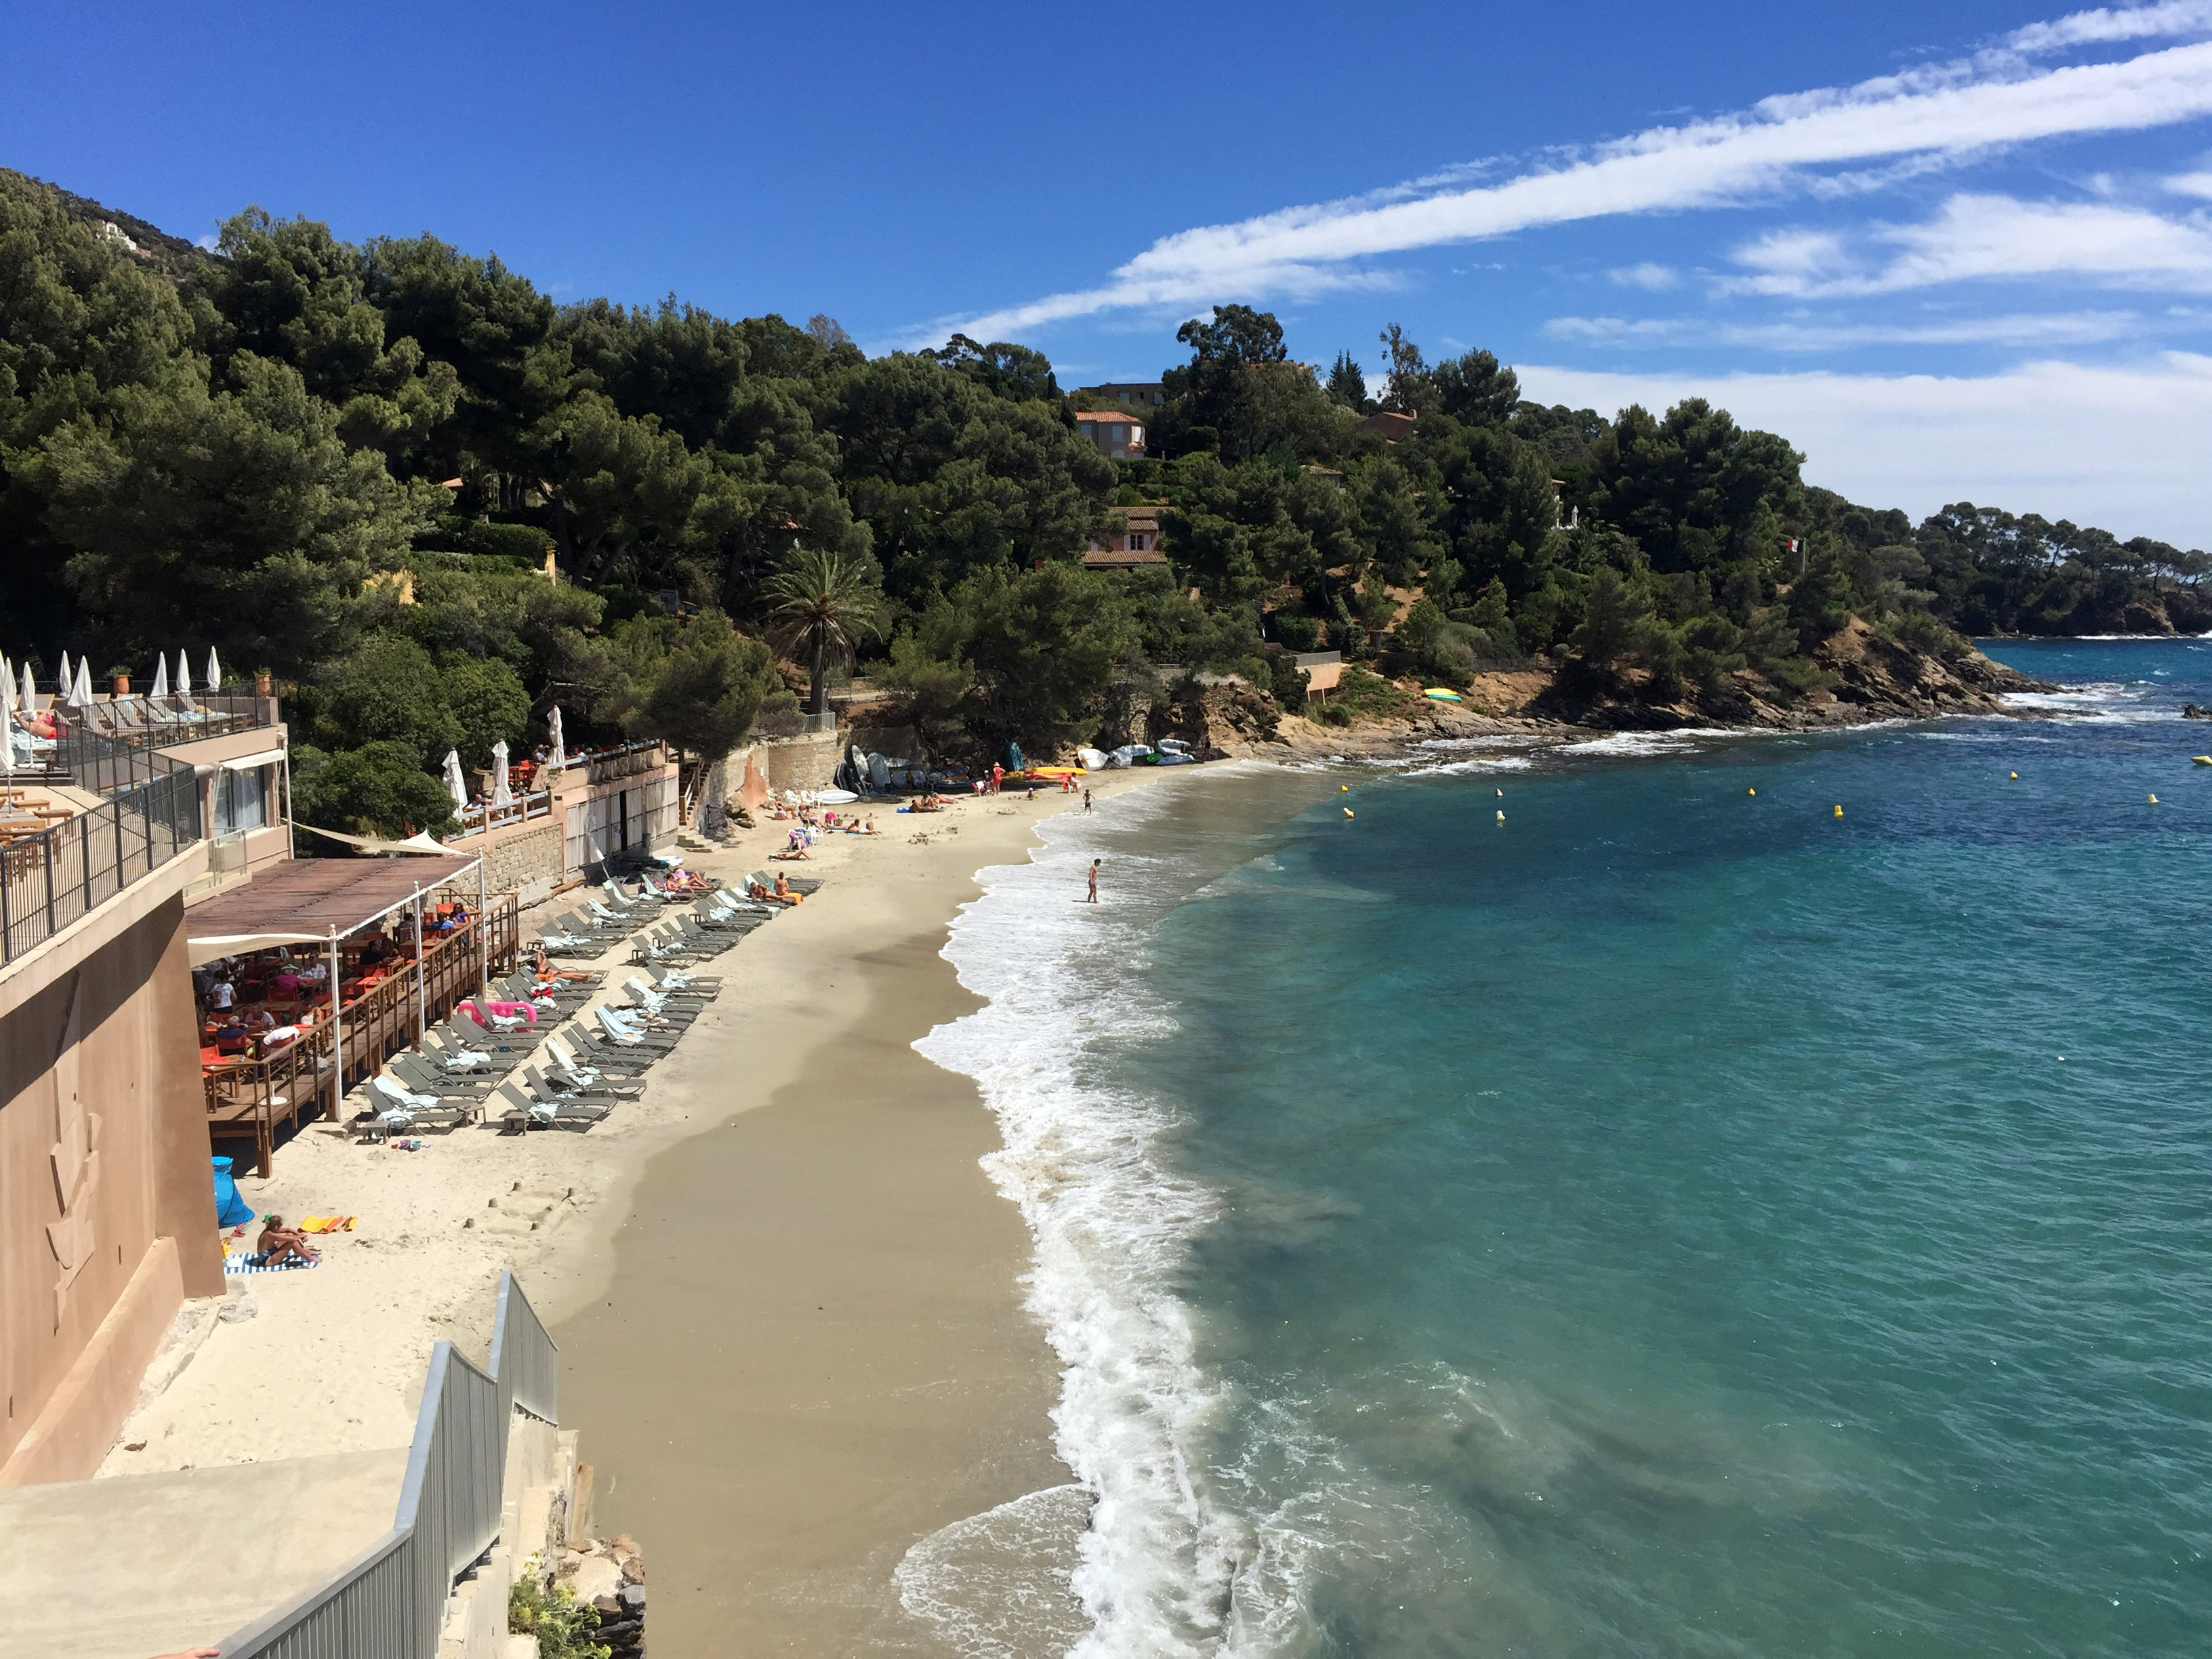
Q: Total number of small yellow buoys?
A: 8